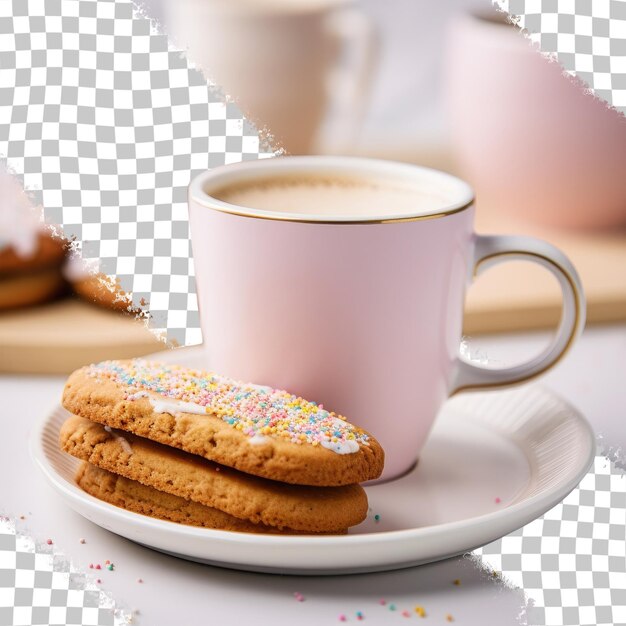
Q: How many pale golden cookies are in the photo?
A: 3